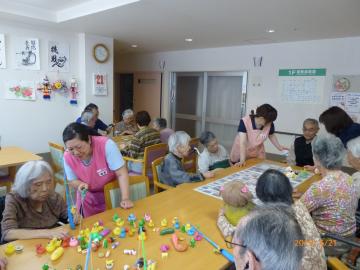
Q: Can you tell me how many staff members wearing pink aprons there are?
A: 2